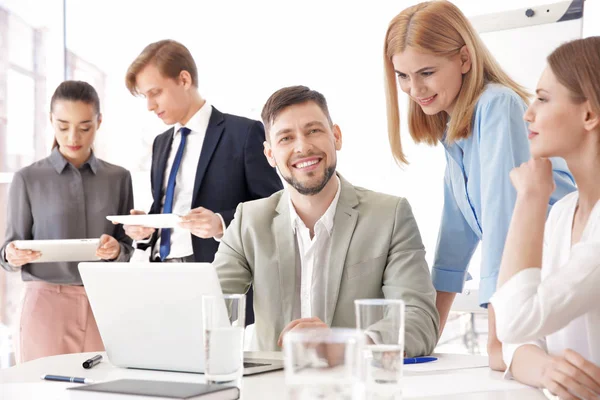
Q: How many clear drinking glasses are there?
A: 3